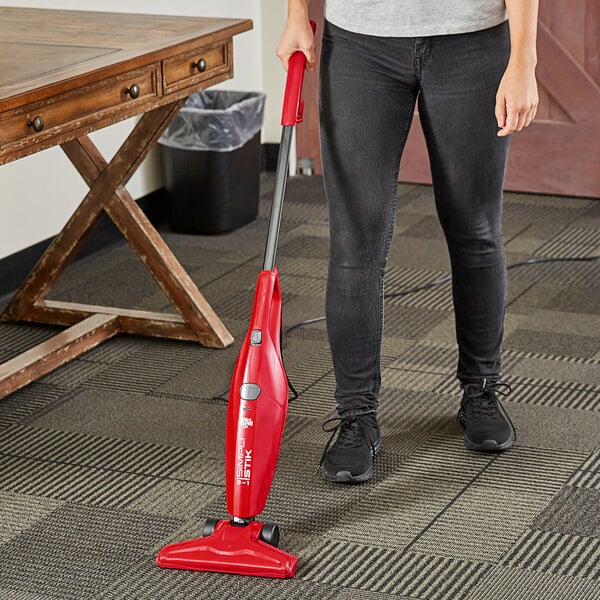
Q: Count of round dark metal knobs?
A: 3